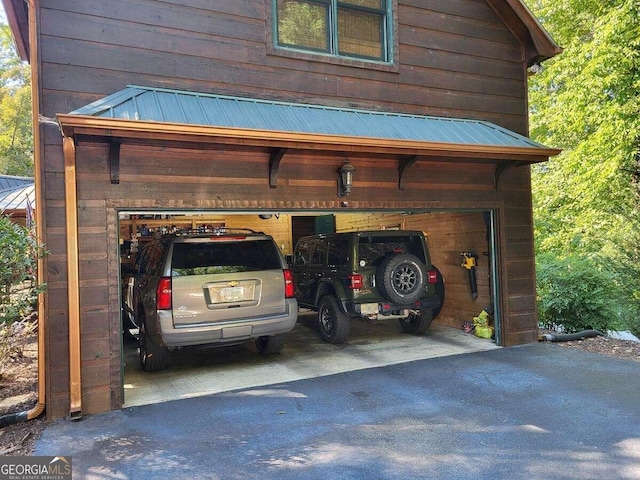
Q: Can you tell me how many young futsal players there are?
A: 0